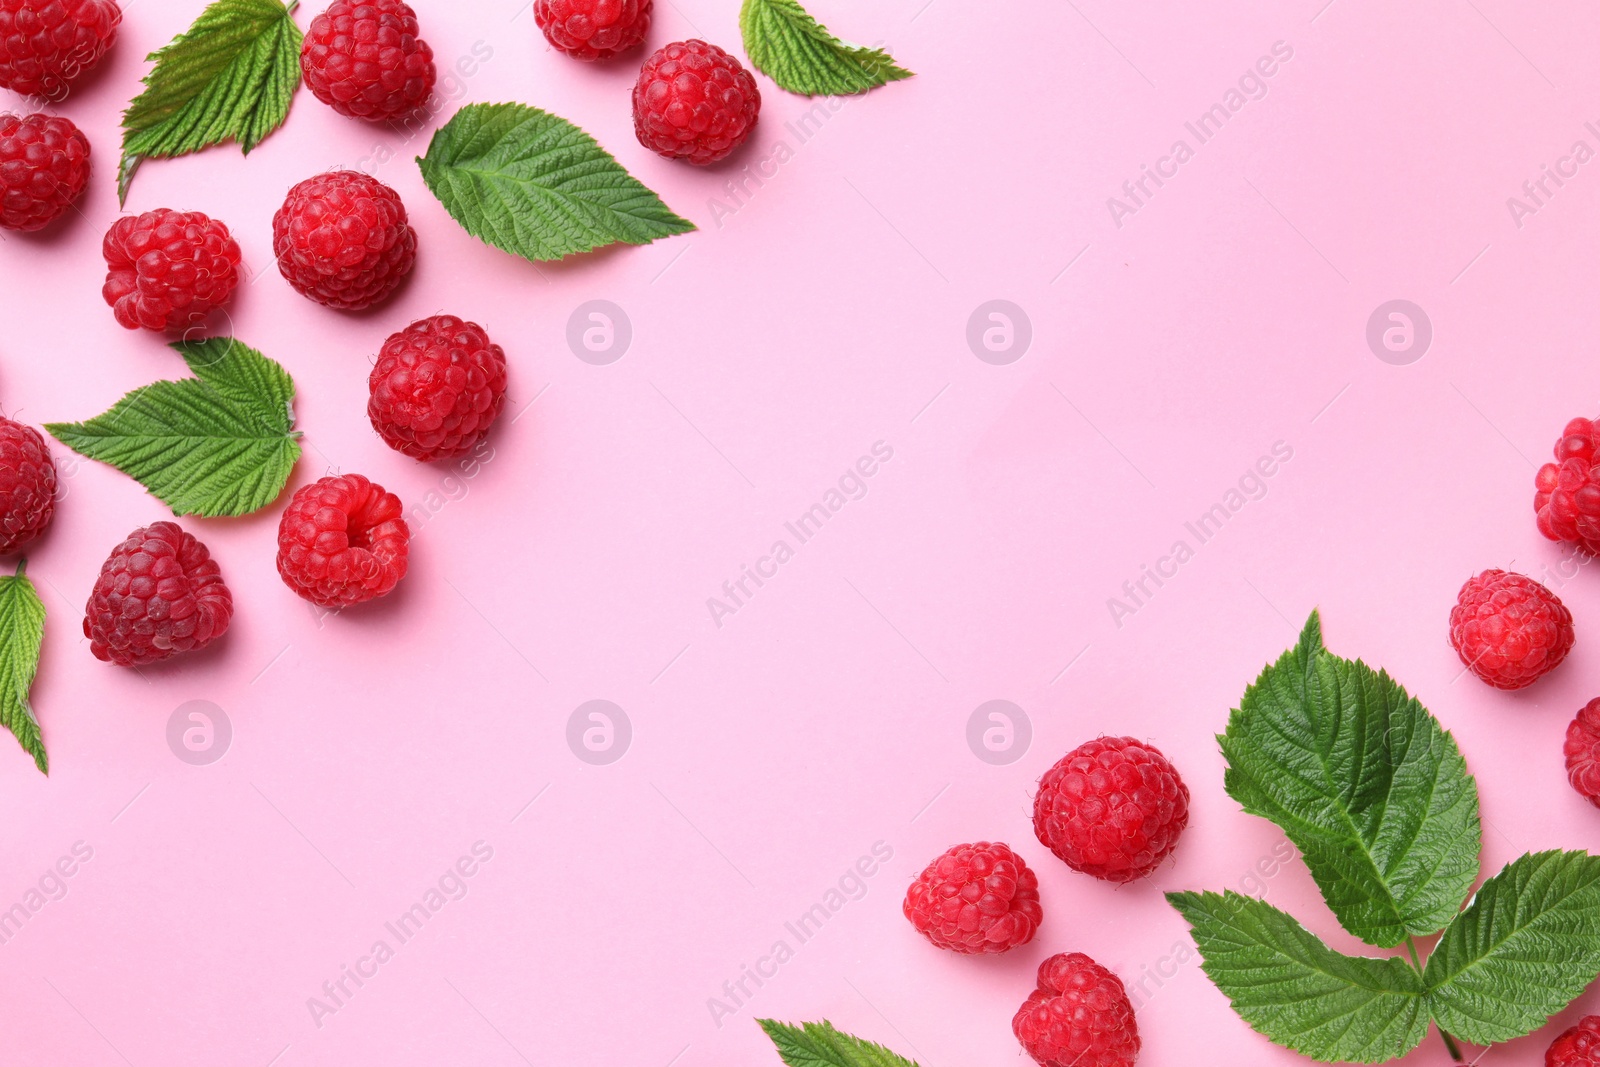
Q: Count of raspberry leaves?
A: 9